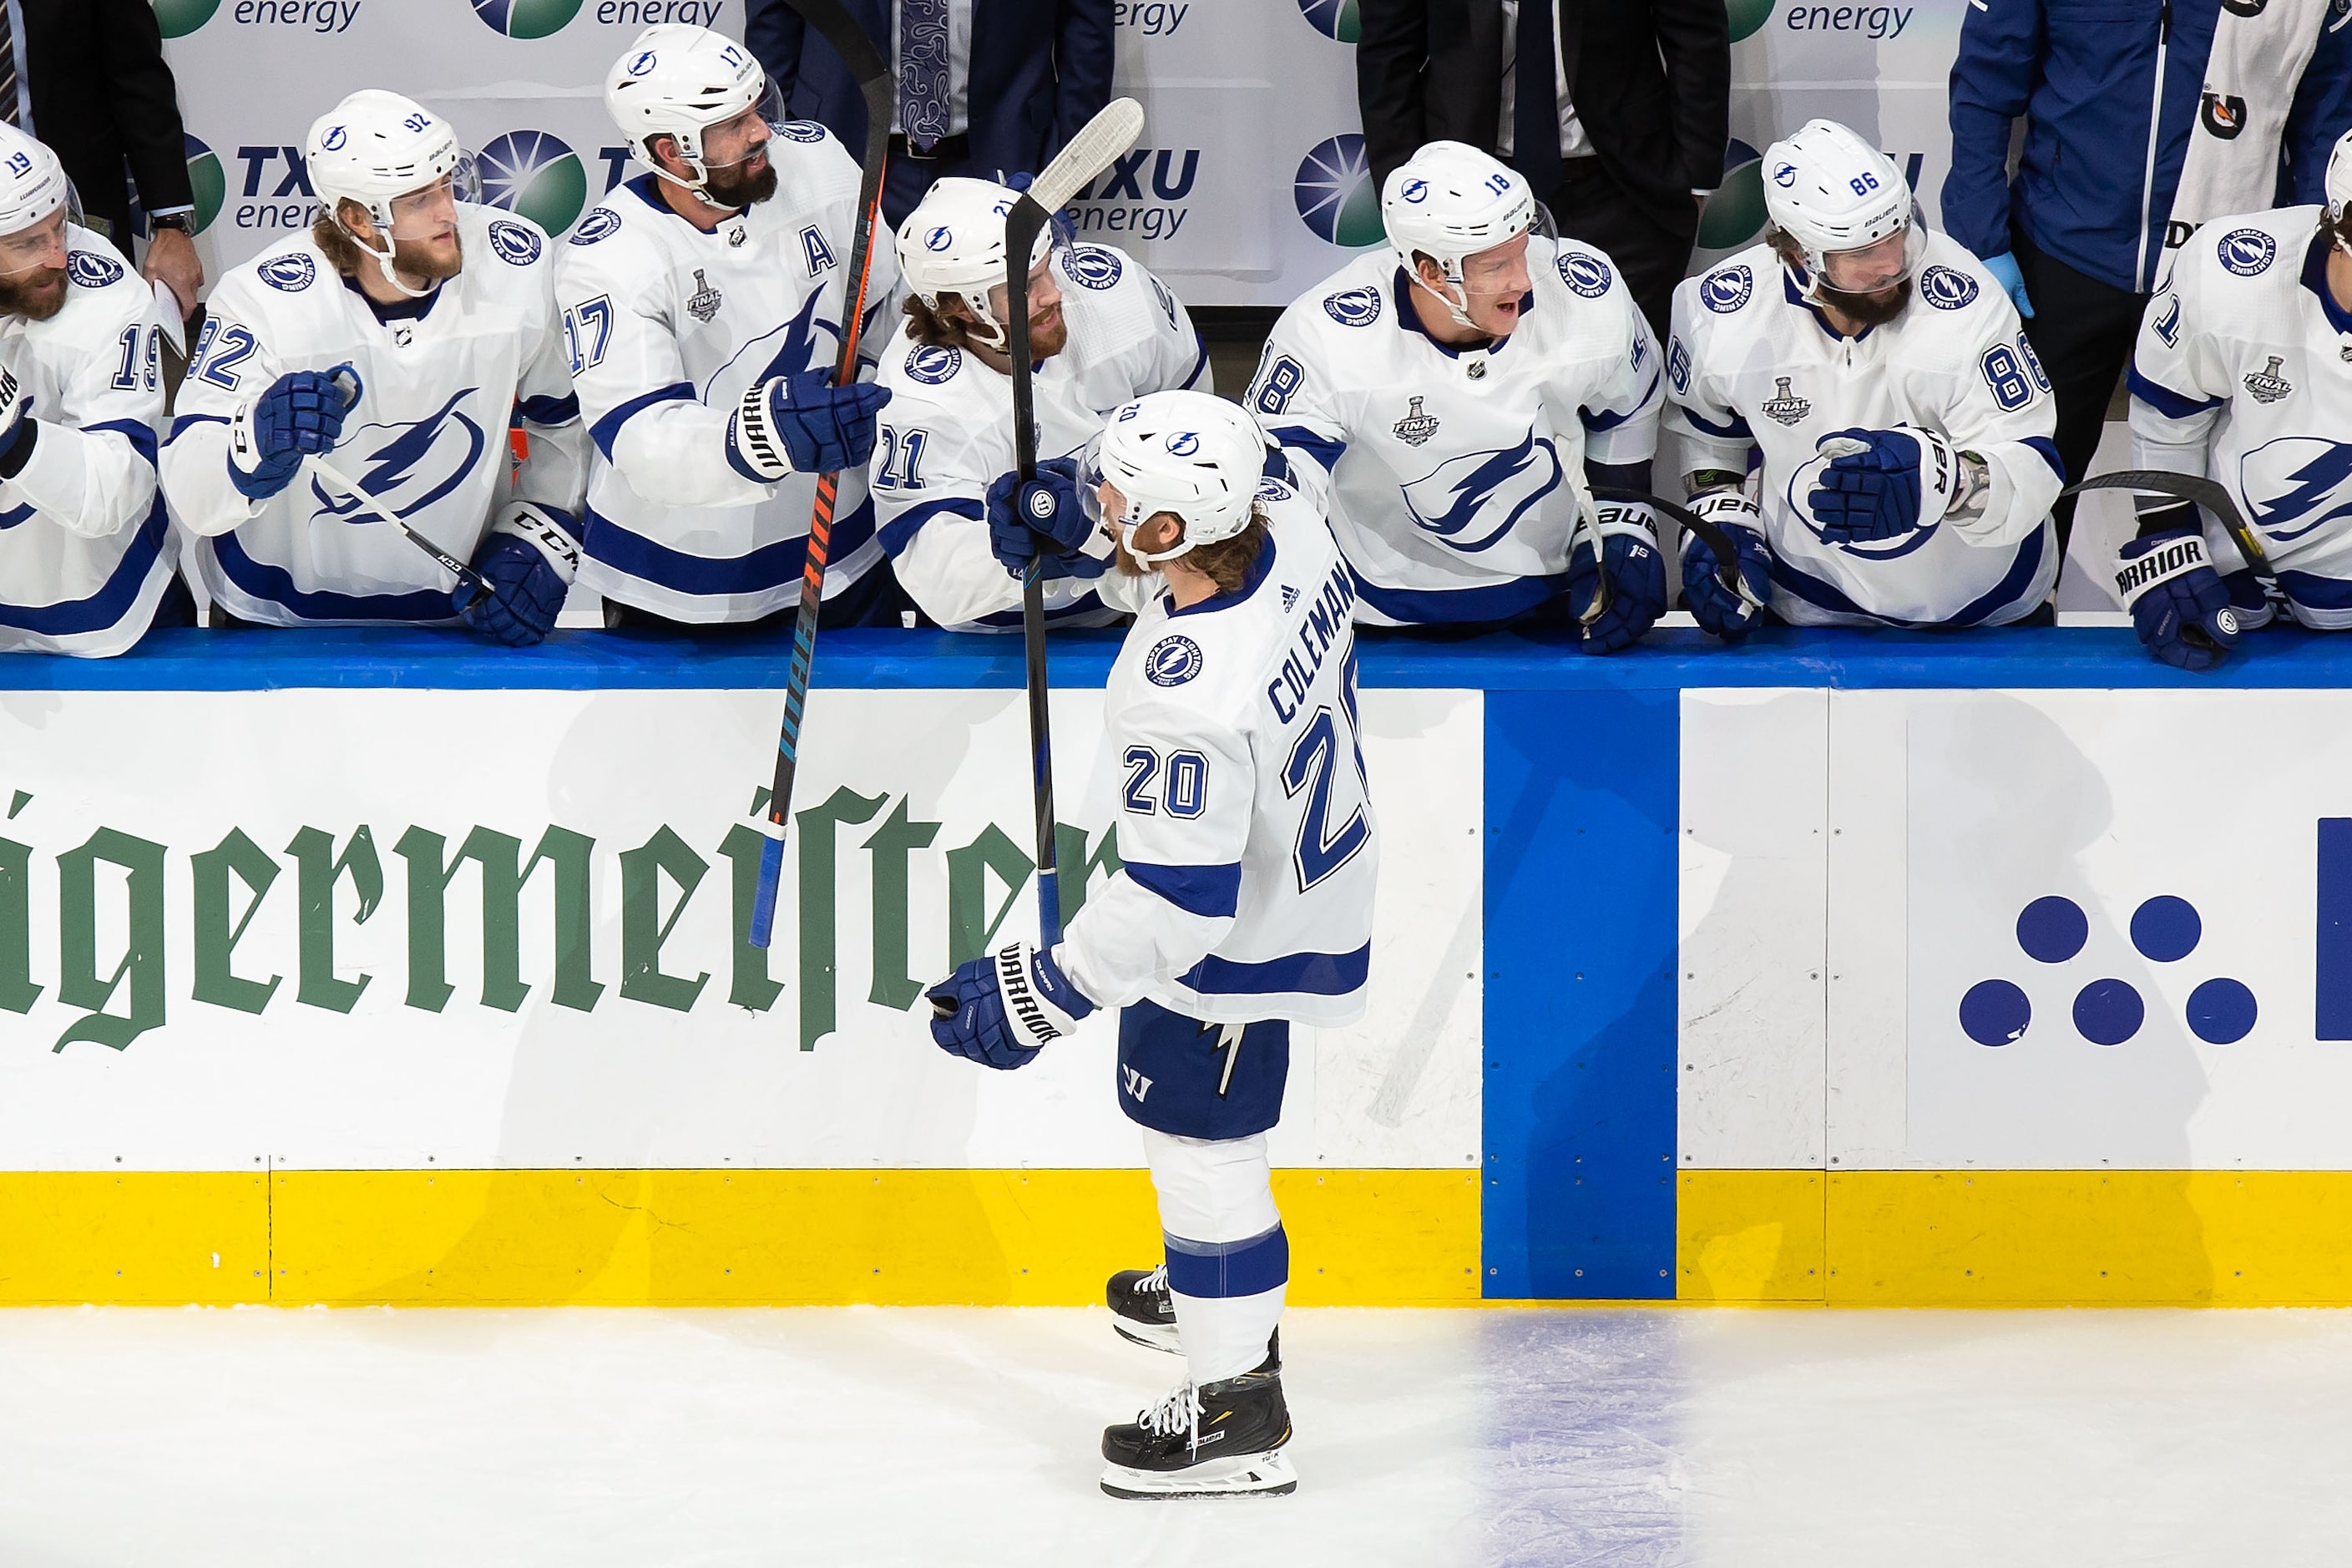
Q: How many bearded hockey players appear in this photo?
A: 6